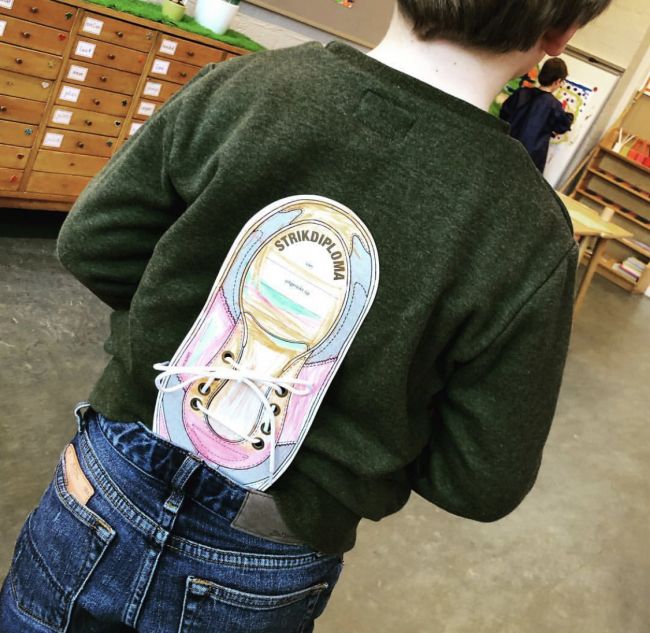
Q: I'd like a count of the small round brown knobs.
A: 12